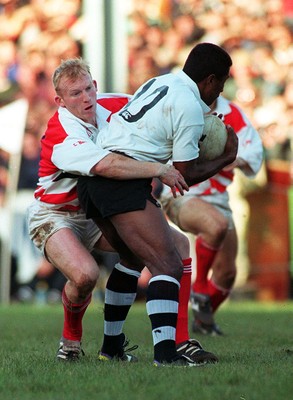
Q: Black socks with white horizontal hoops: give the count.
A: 2